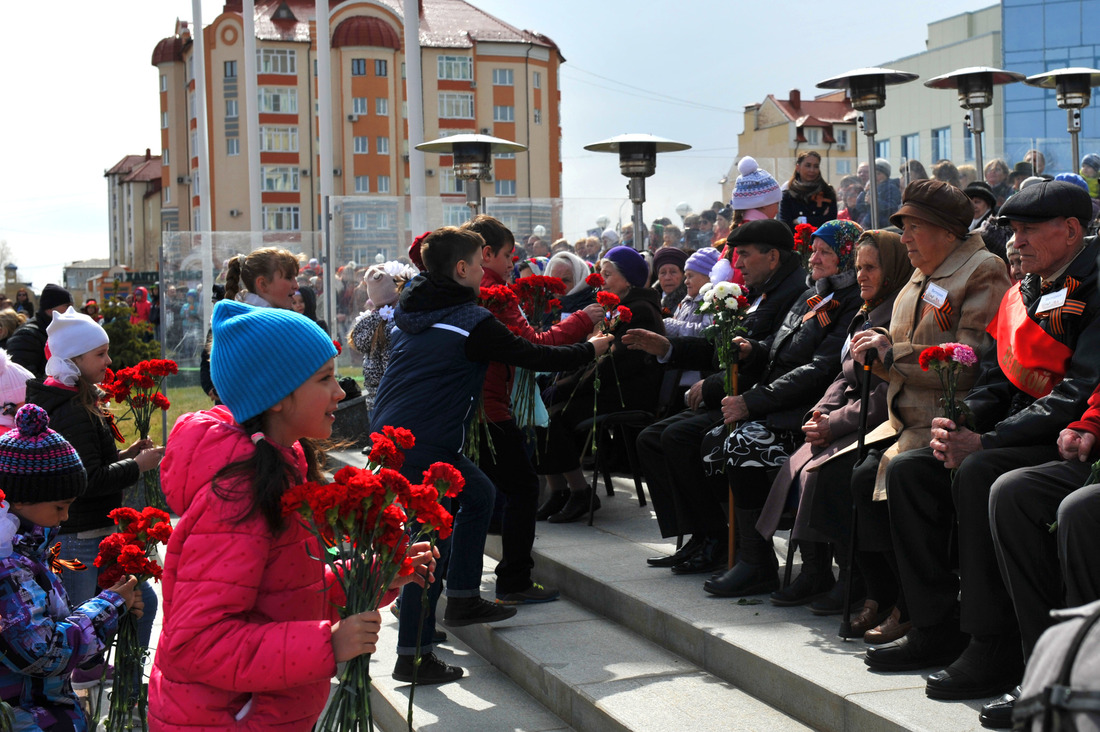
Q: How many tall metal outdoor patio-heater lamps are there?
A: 5